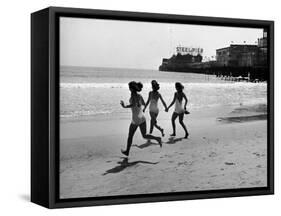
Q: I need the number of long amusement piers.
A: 1